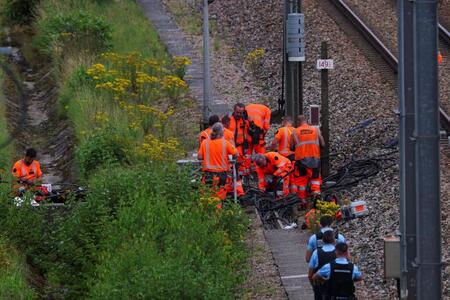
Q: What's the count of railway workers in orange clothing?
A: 9